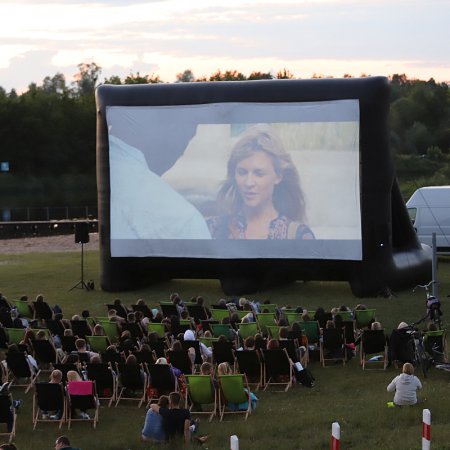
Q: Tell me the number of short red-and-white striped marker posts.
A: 3